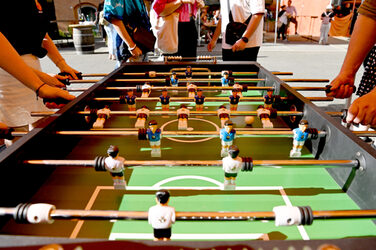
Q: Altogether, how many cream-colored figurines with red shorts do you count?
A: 8